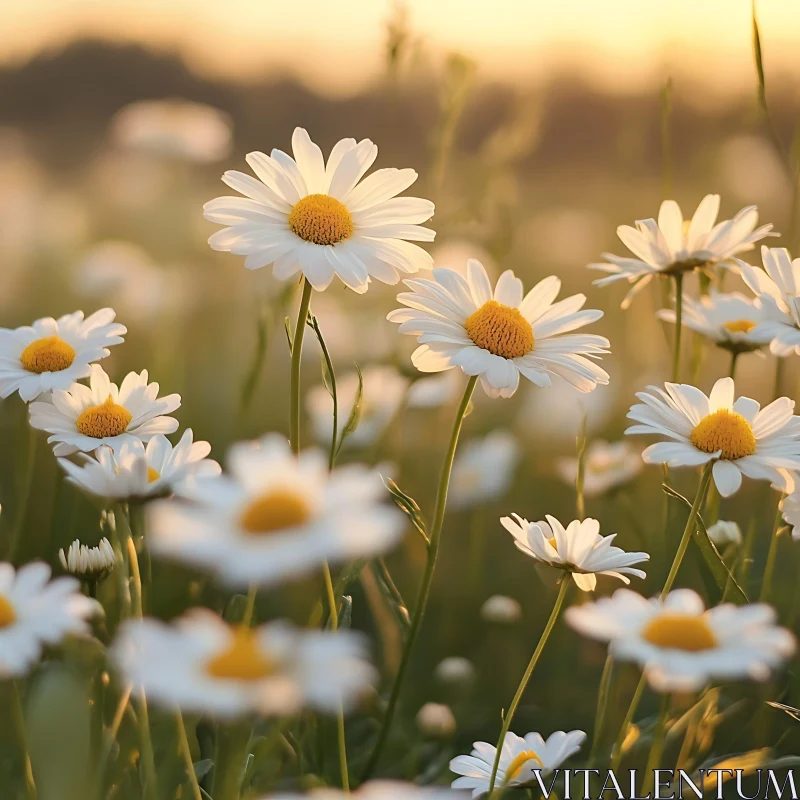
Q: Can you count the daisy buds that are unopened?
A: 5